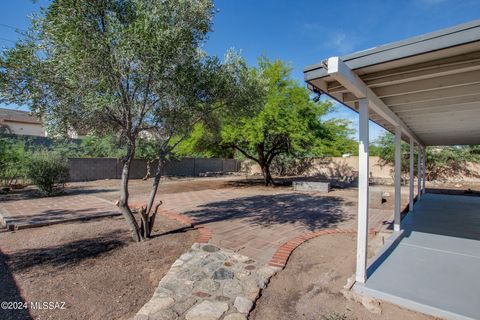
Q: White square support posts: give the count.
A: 5